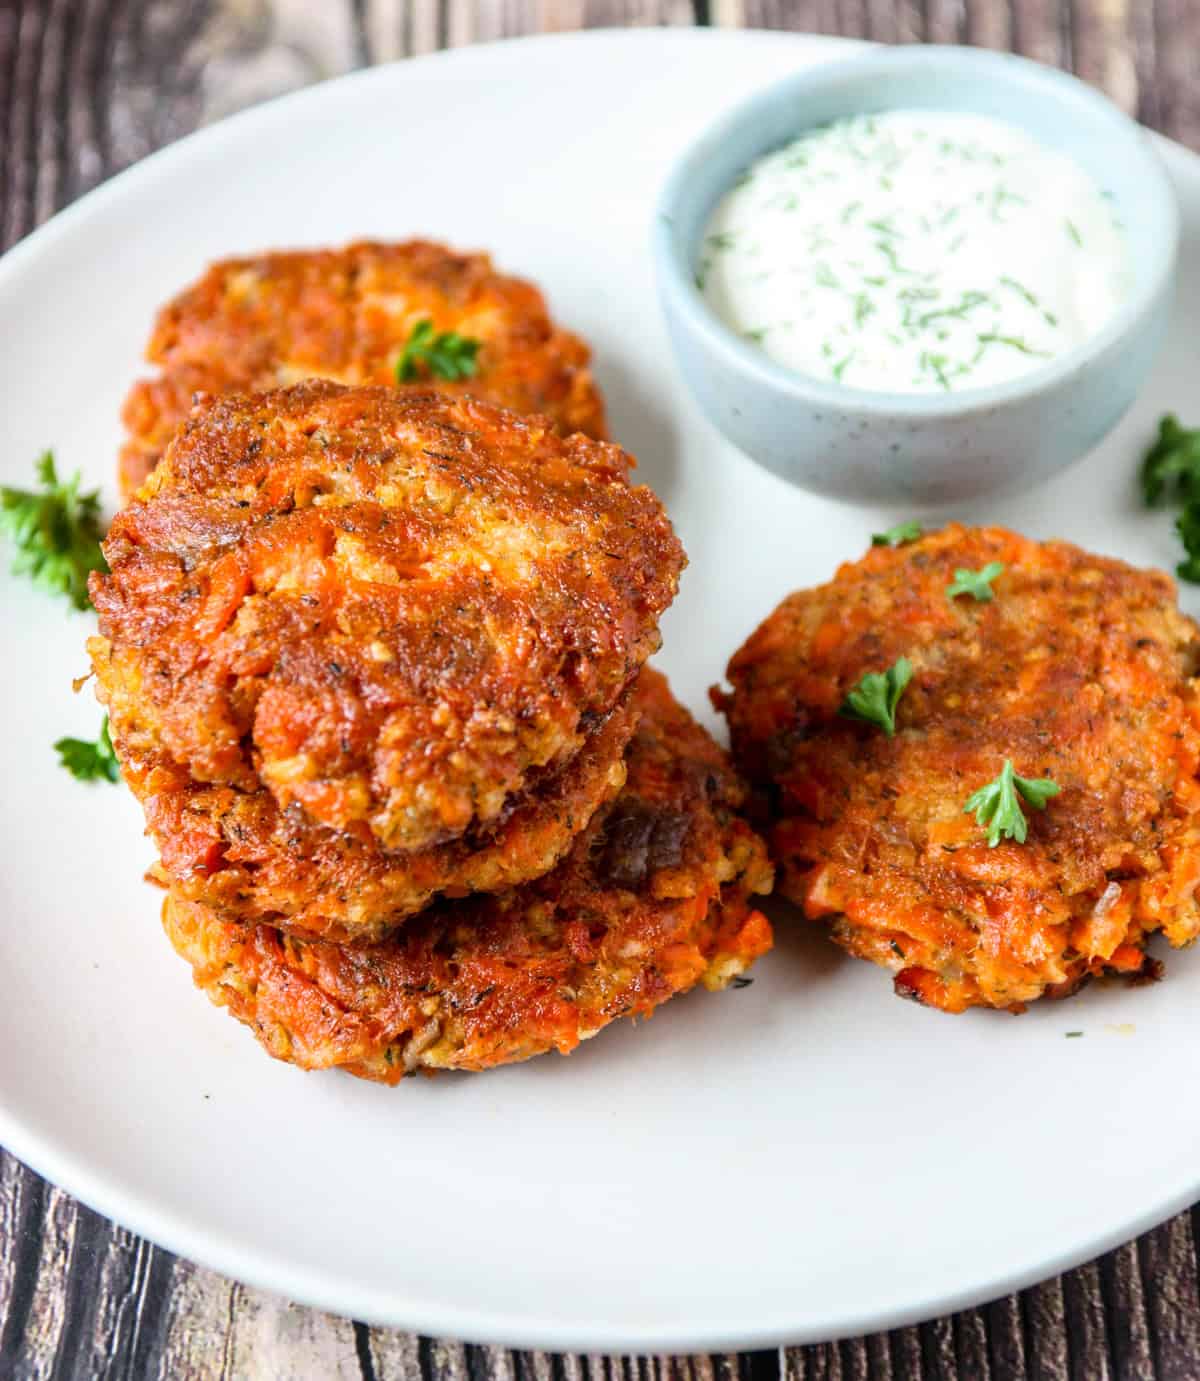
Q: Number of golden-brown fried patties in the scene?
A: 5